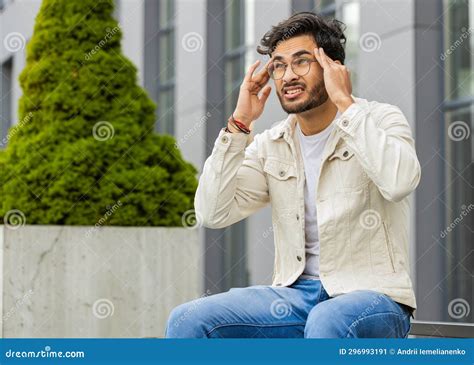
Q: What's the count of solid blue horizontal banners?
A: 1